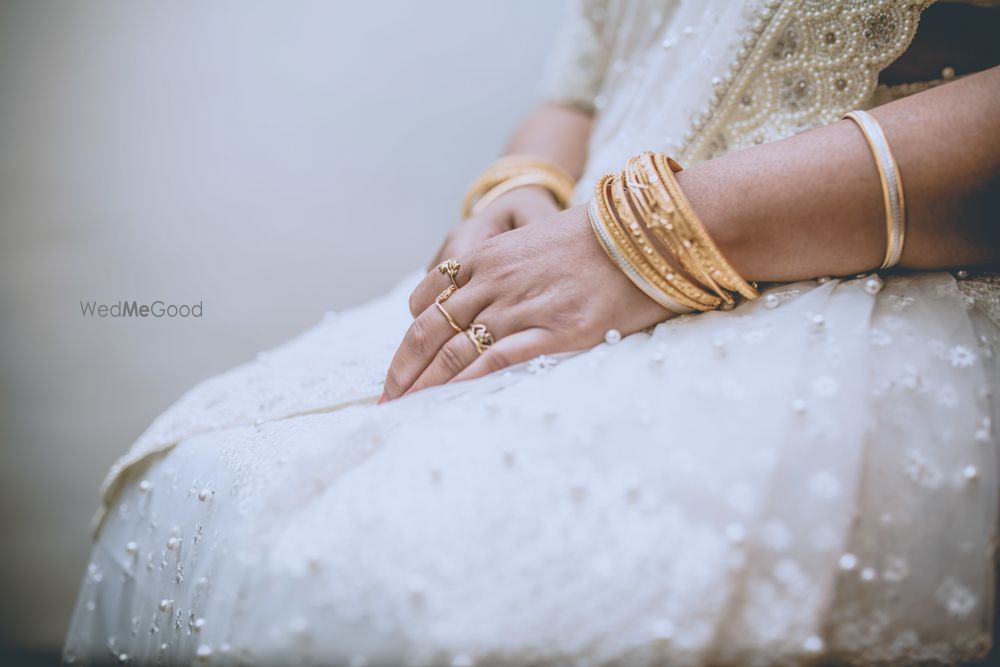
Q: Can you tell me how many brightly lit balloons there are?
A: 0